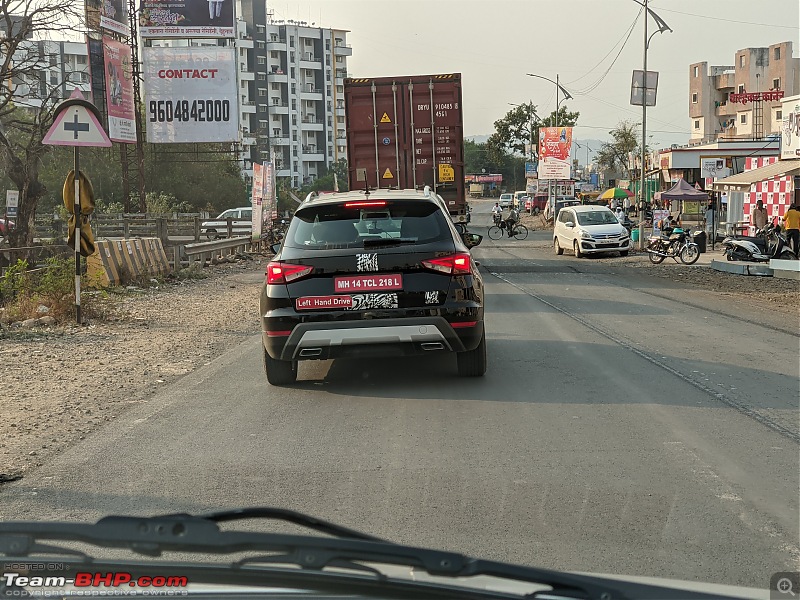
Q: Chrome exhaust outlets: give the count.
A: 2